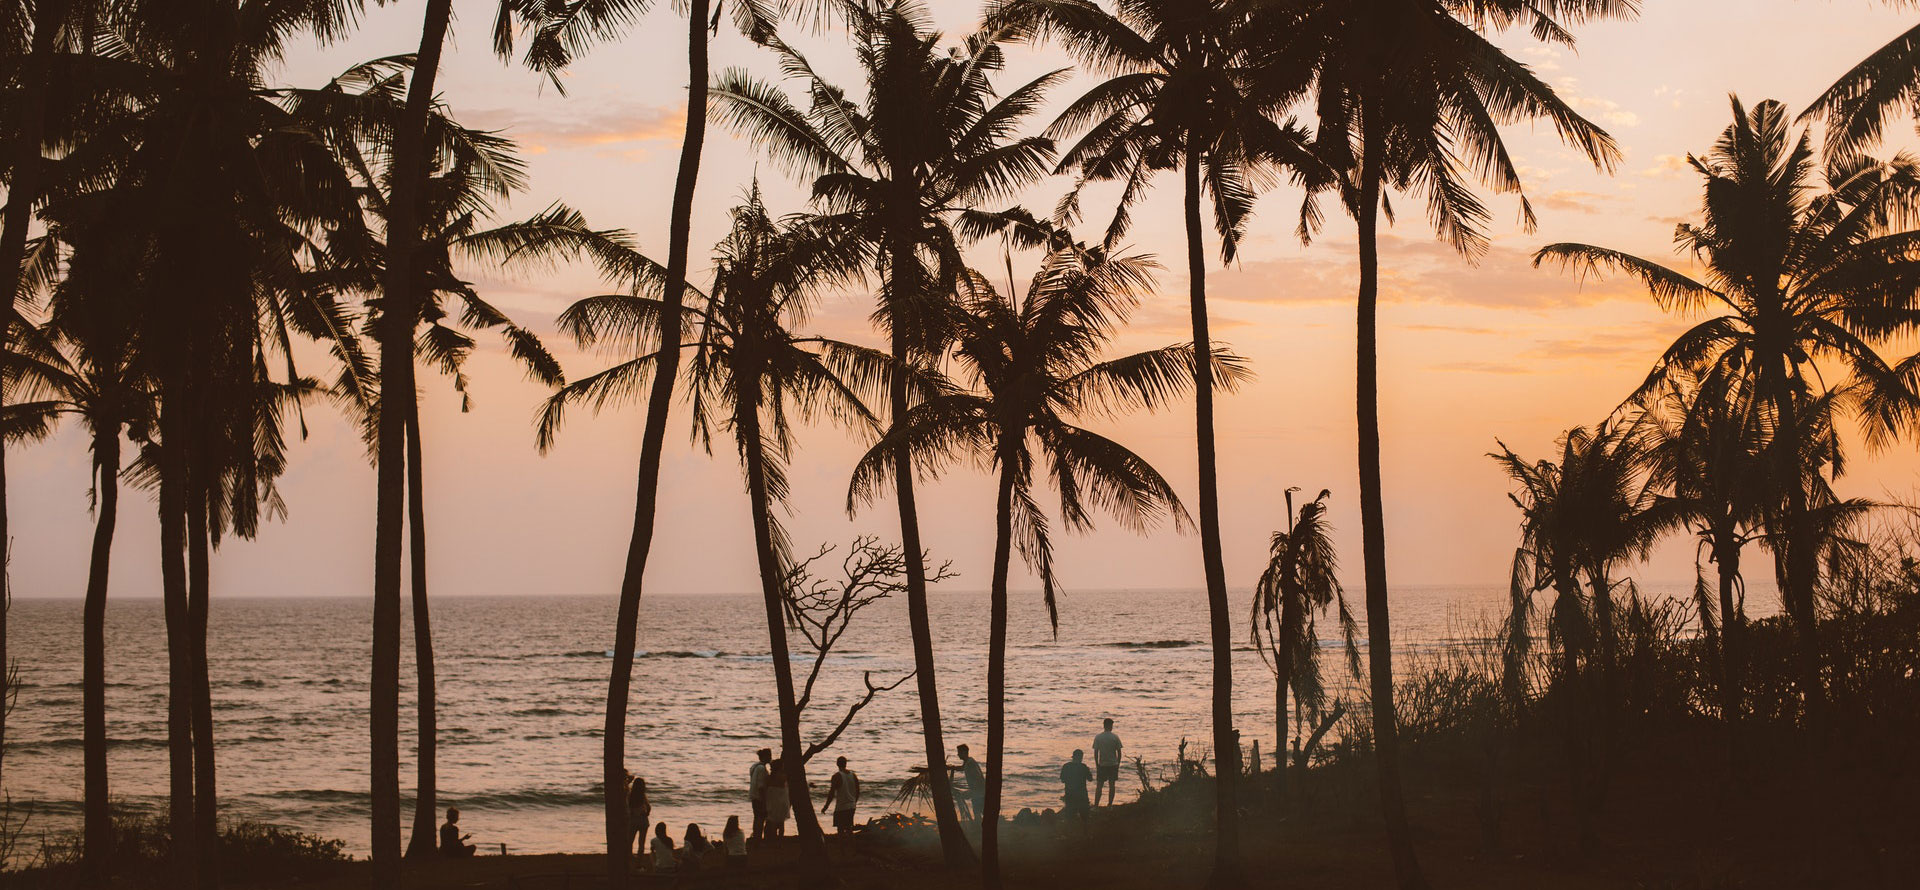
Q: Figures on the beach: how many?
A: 12